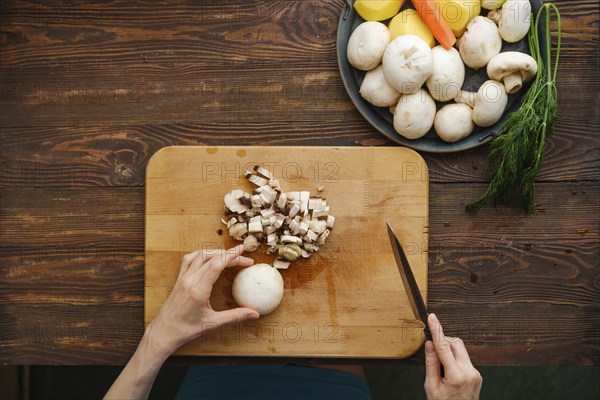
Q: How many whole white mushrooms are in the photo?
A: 11